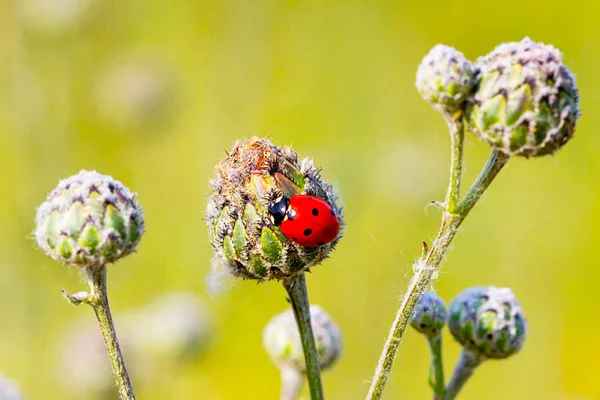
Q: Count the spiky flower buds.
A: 7